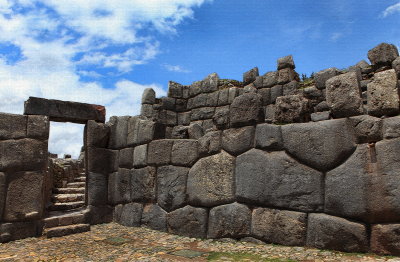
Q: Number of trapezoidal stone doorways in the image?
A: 1